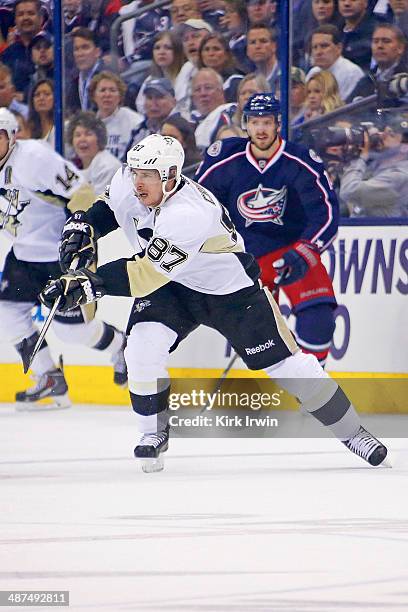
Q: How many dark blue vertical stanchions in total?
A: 2